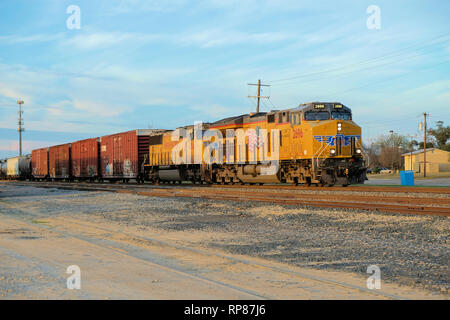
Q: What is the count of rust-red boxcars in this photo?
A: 4